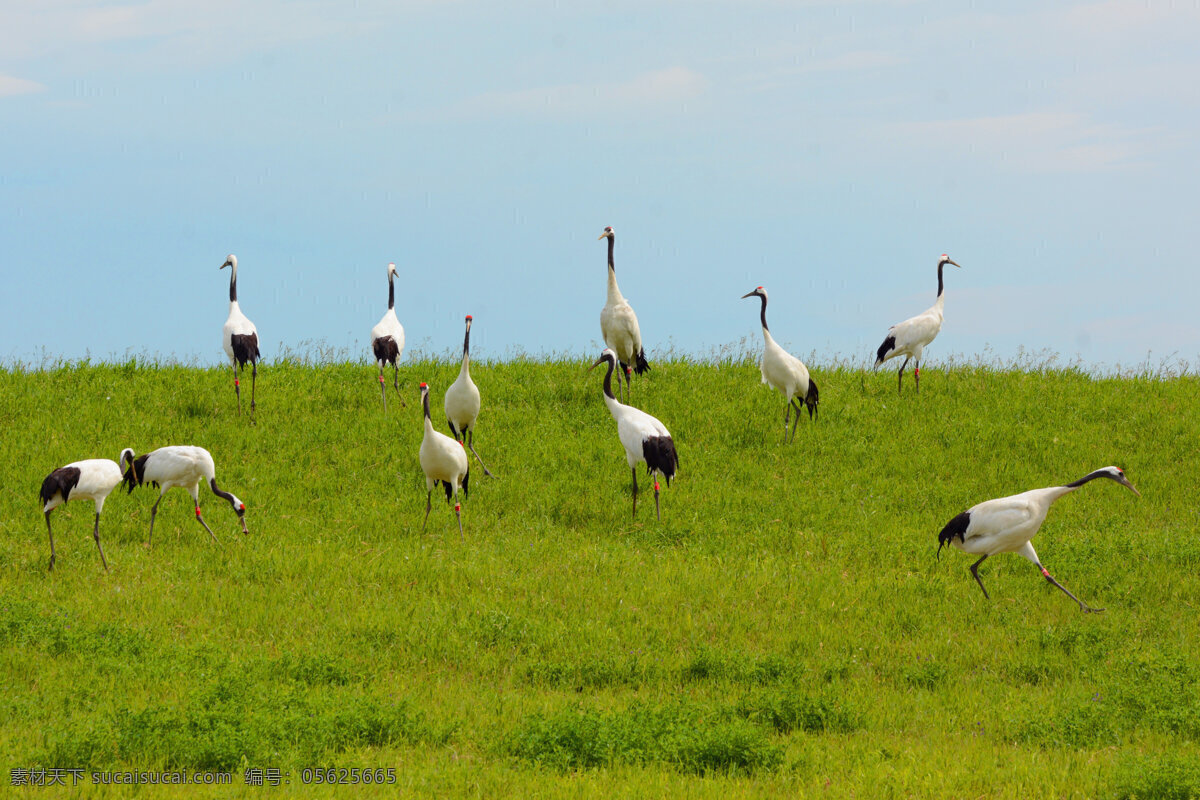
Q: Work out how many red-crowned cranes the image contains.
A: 11